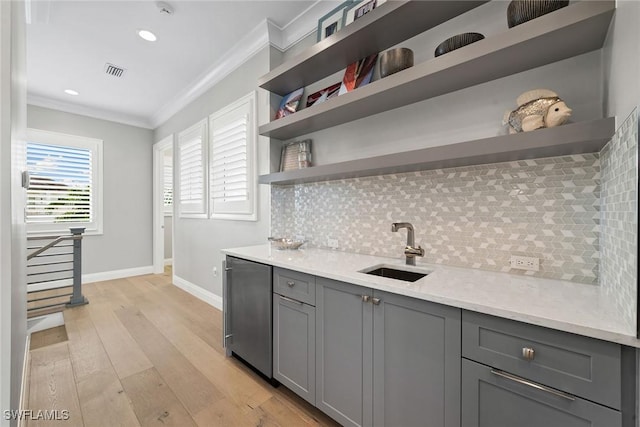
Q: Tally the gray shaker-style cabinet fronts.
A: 6